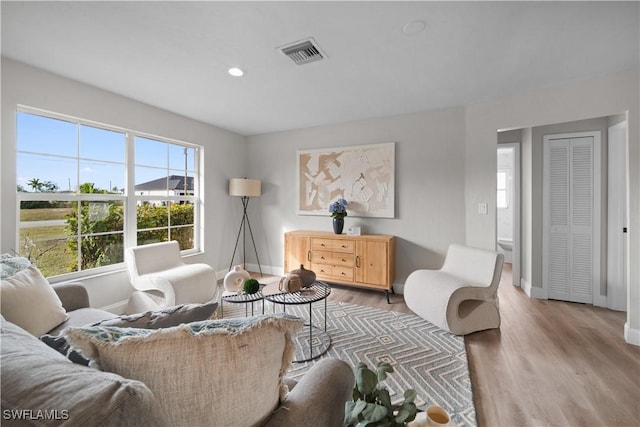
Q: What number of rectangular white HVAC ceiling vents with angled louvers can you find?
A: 1